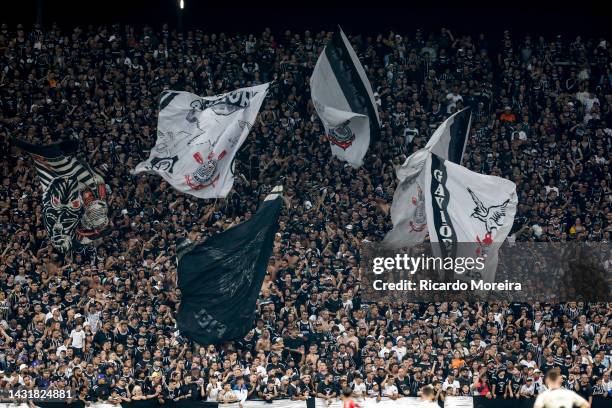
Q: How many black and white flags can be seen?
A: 6